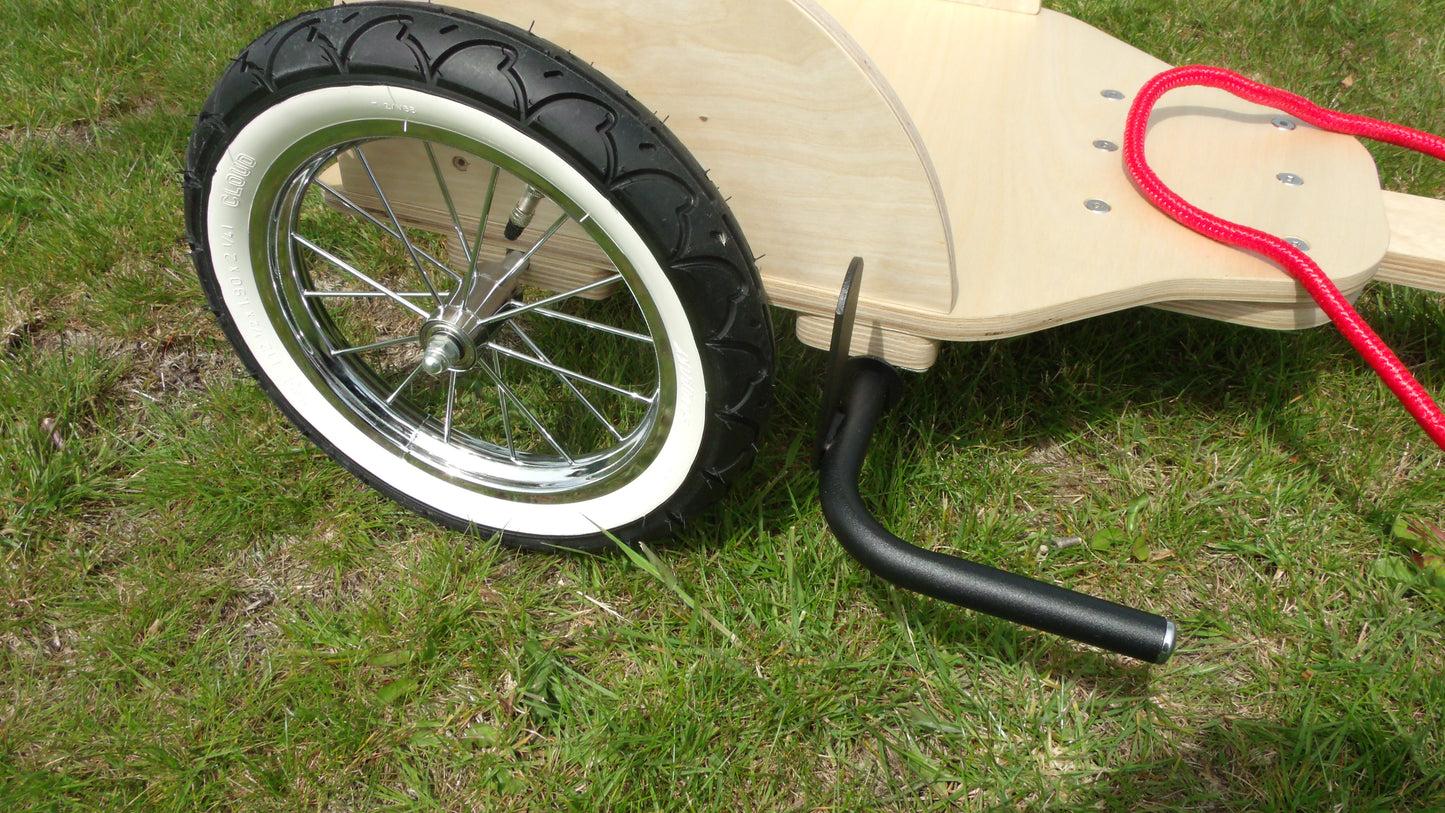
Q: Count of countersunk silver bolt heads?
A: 6